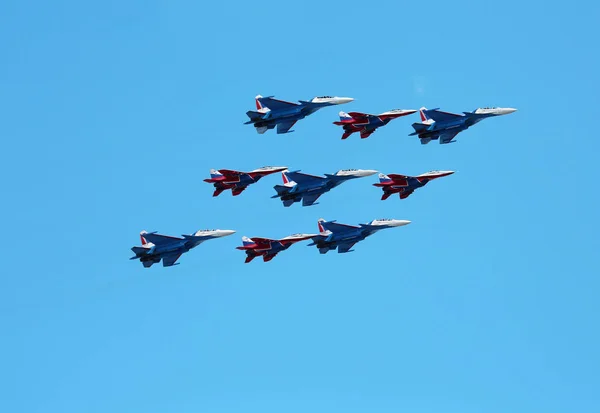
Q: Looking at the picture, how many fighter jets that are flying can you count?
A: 9